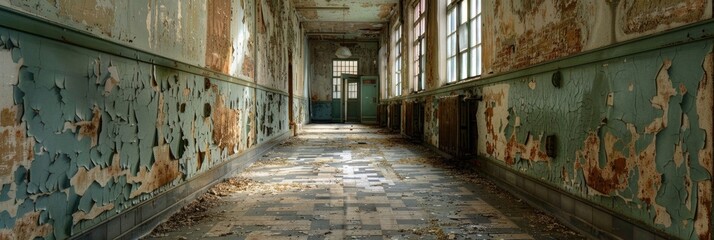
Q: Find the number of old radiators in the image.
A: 4